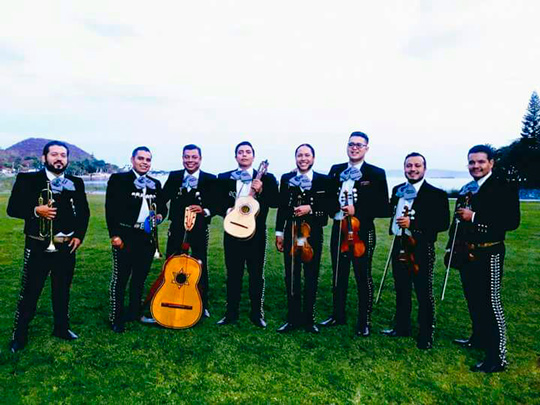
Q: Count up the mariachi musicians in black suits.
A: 8